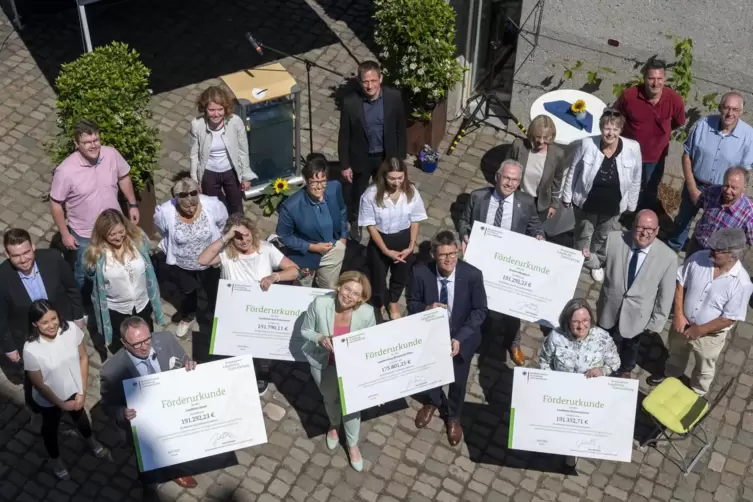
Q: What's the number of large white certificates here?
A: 5